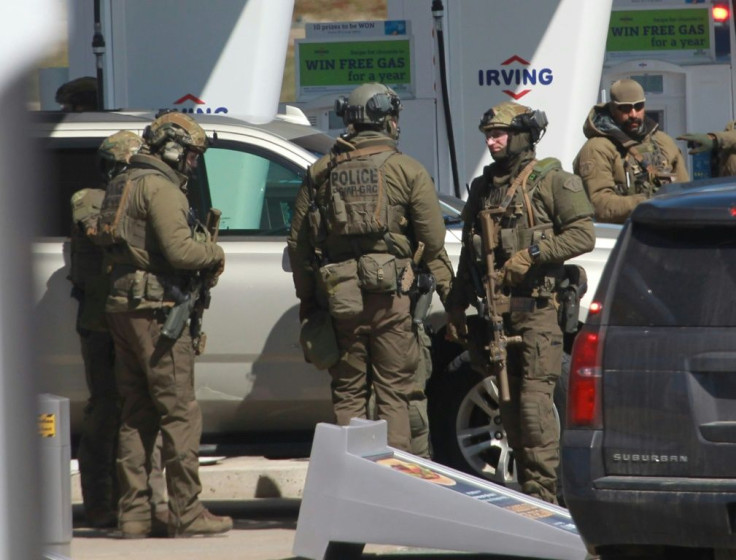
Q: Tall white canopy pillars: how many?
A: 2